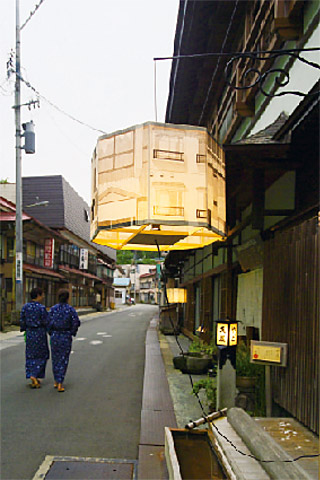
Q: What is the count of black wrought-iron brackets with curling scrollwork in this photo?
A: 1